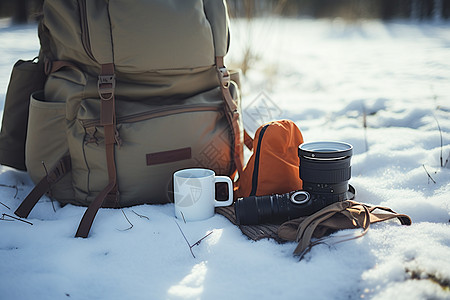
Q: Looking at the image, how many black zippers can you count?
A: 1